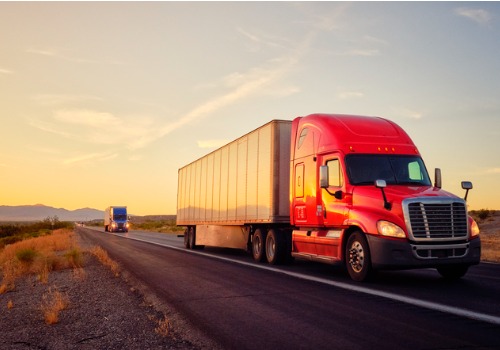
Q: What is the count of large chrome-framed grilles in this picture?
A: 1